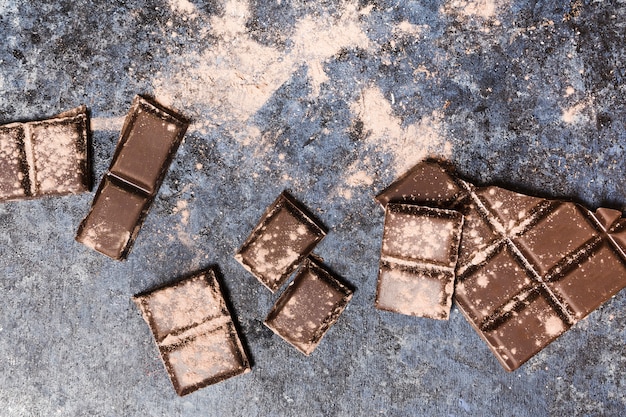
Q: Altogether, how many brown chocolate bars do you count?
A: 7